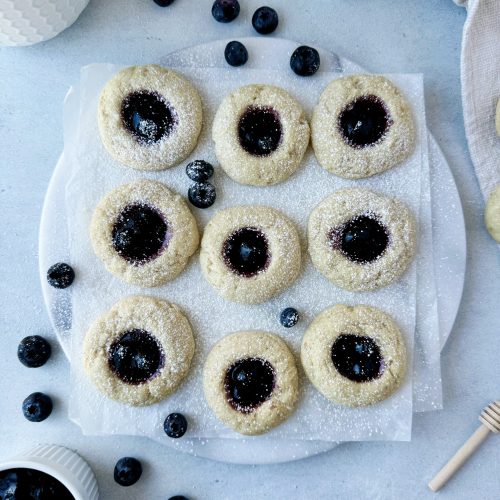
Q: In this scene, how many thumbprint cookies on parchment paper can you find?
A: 9